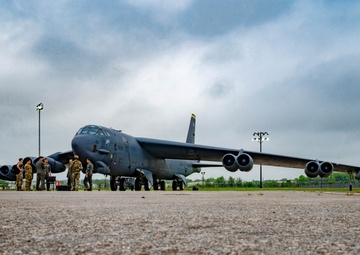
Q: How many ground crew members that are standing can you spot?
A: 7